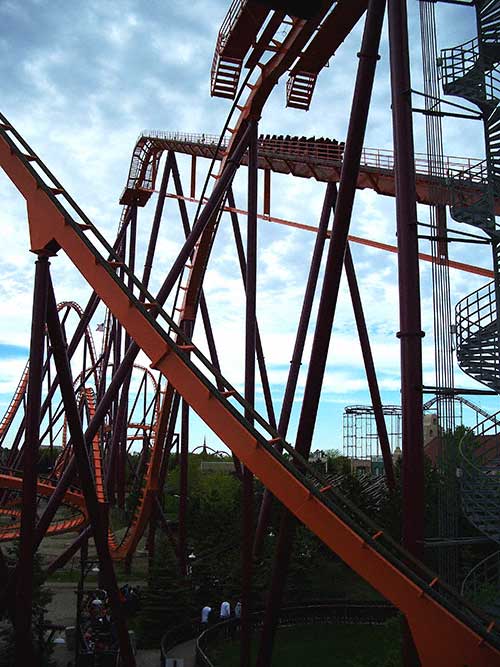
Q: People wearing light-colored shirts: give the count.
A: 3